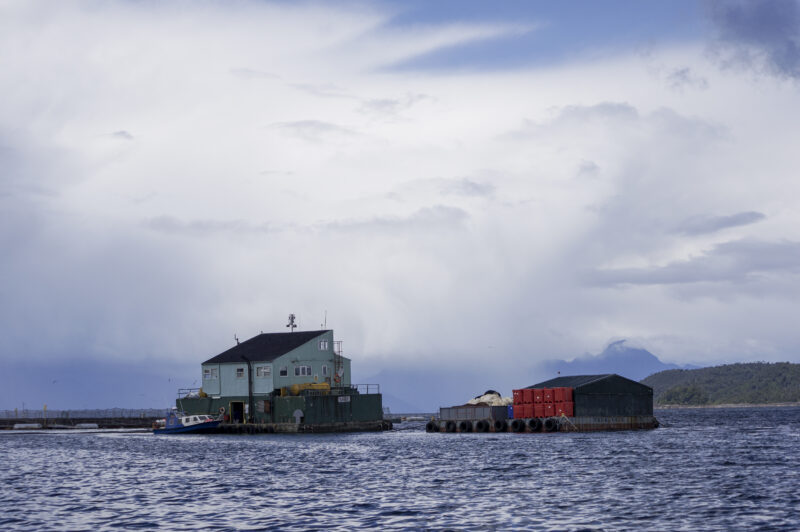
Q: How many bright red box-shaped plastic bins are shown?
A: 10